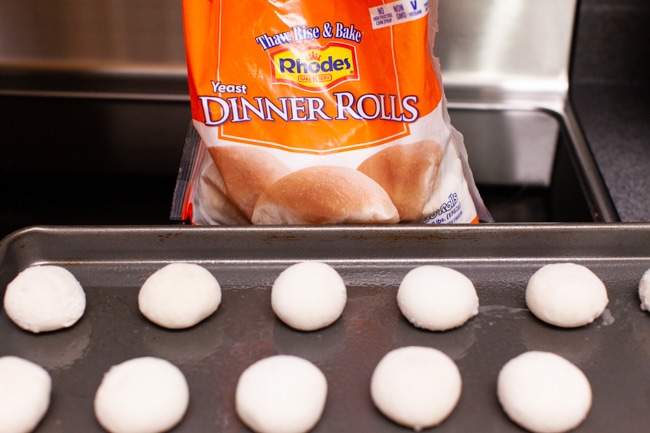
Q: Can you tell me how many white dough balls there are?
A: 11